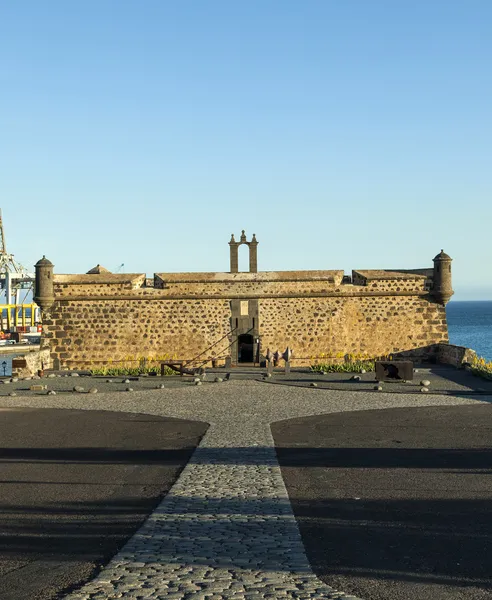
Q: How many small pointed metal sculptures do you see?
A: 3